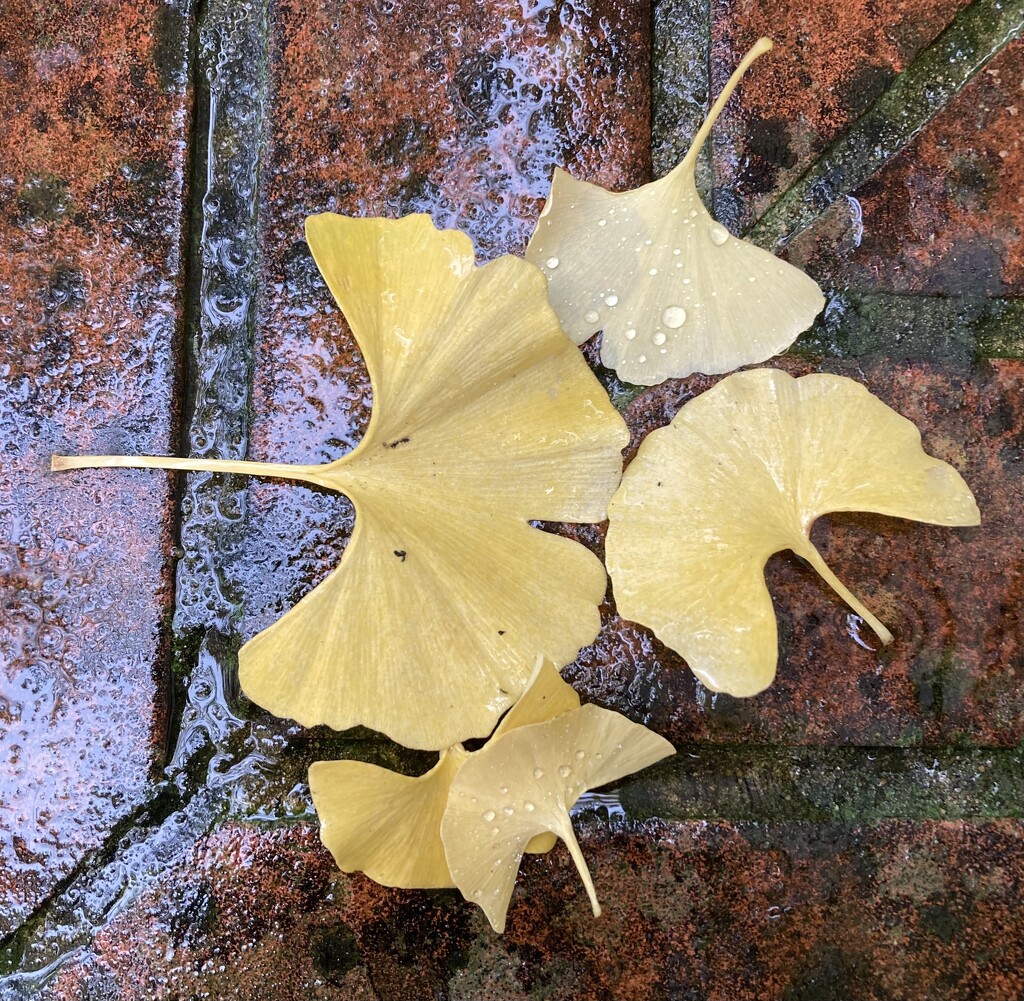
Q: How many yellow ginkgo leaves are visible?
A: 5